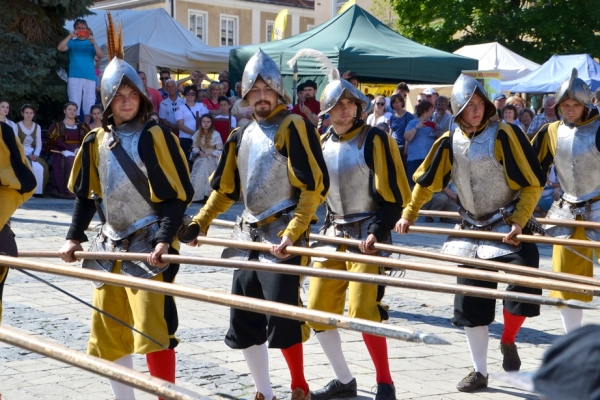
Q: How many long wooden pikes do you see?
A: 7